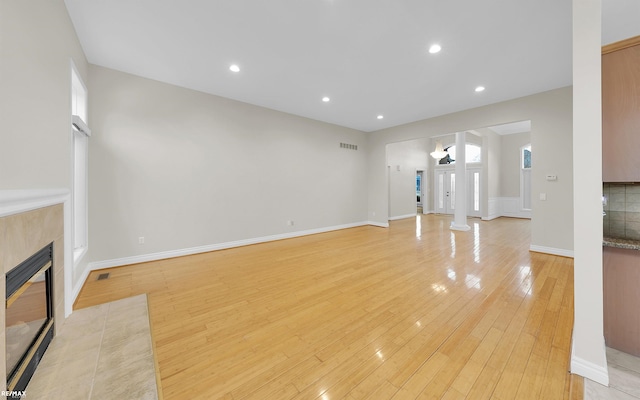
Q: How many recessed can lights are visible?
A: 5